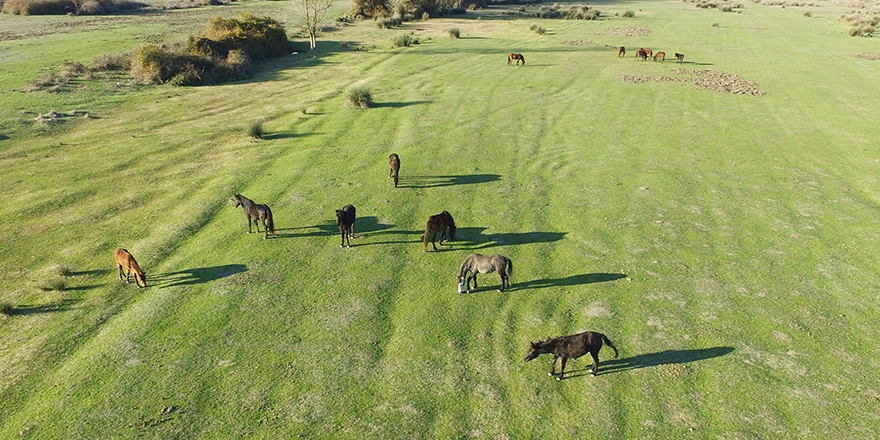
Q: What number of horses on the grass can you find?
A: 13